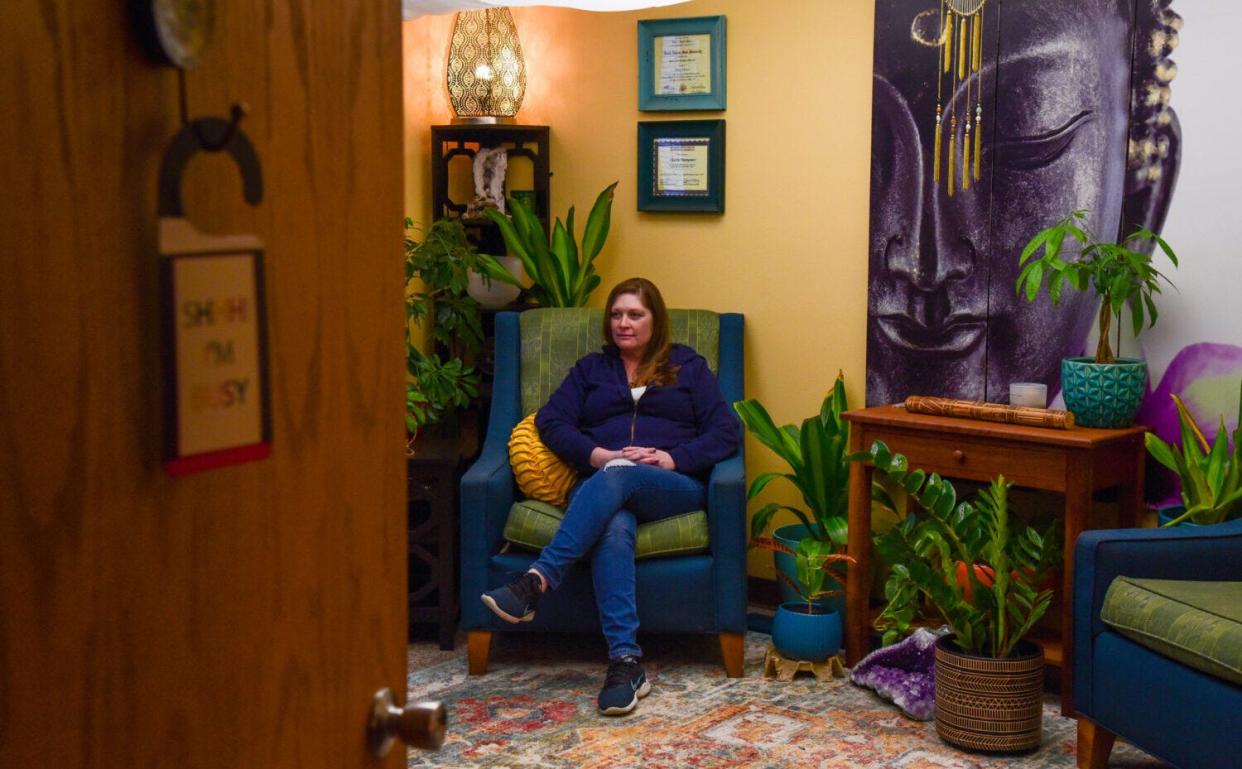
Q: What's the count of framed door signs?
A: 1